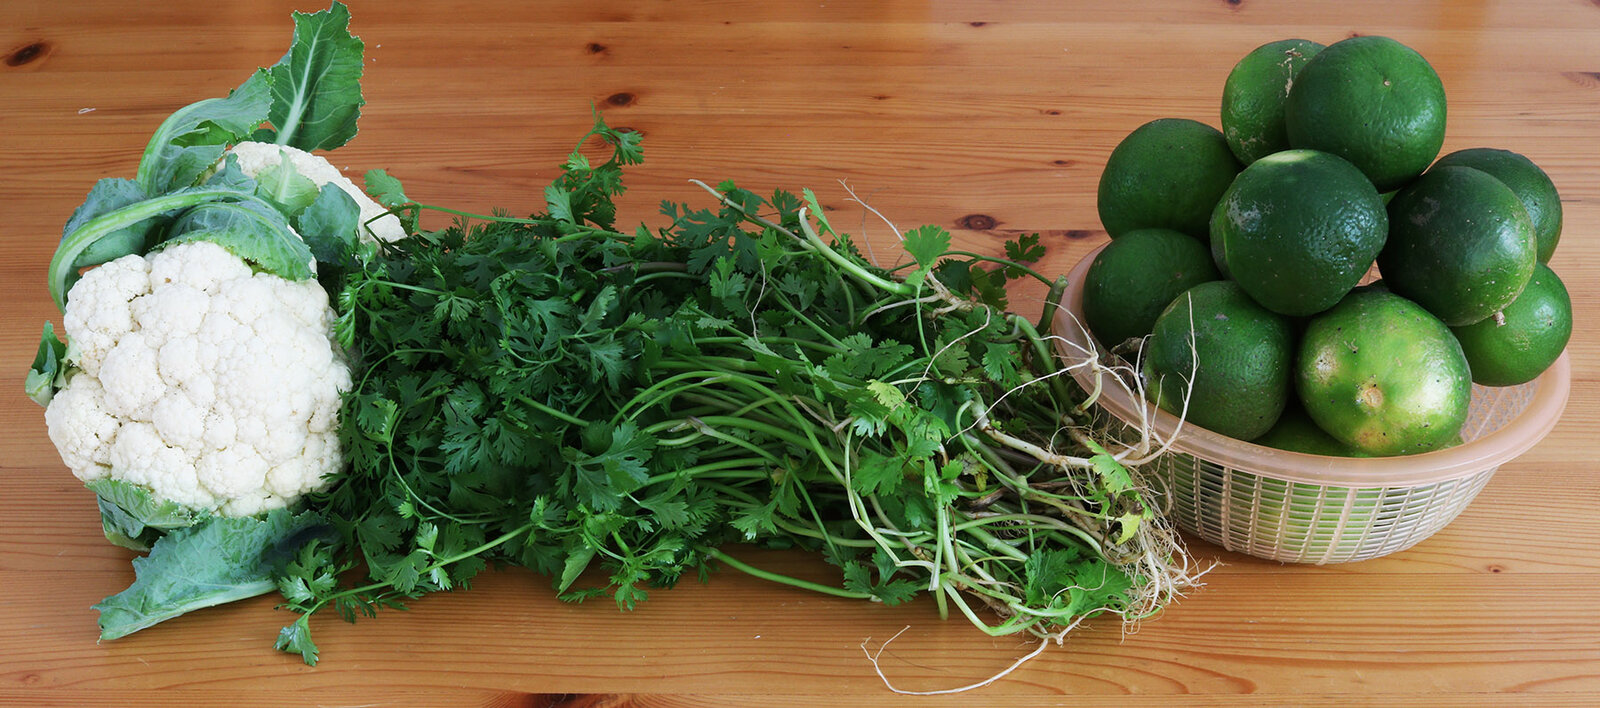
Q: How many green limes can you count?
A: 11